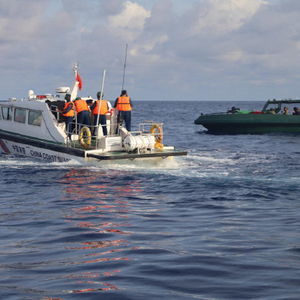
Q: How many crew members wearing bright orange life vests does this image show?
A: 4